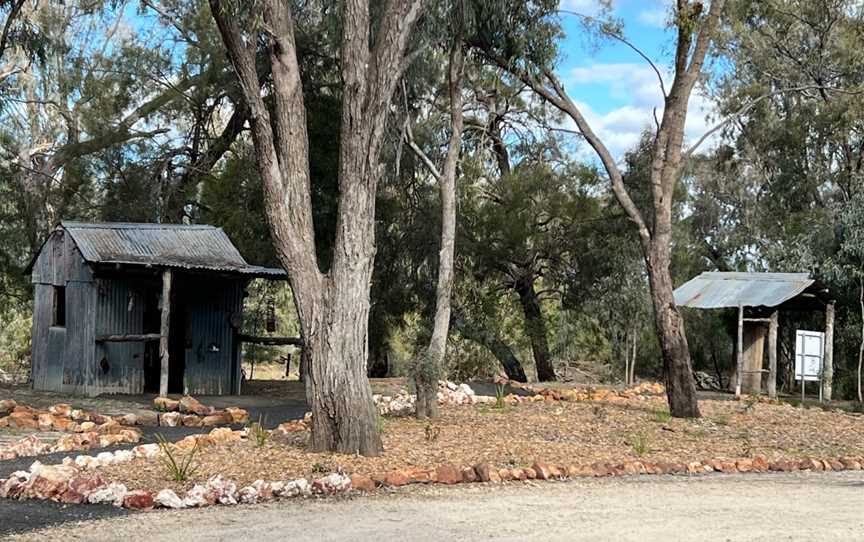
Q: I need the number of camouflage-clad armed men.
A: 0